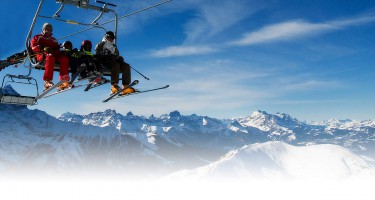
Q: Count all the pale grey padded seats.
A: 4